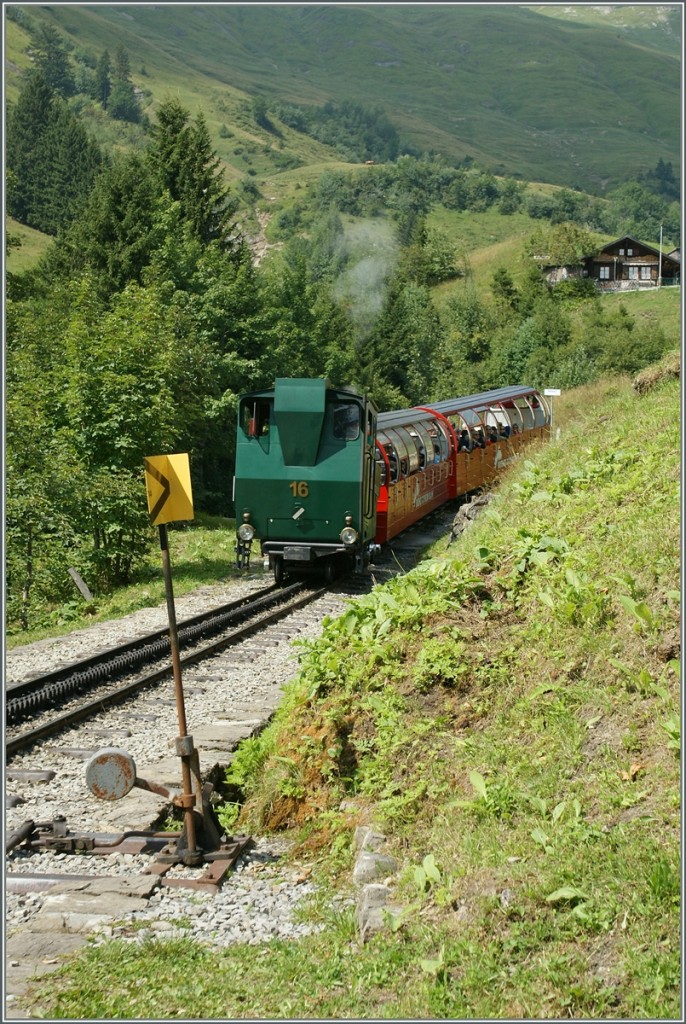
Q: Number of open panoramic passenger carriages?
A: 2